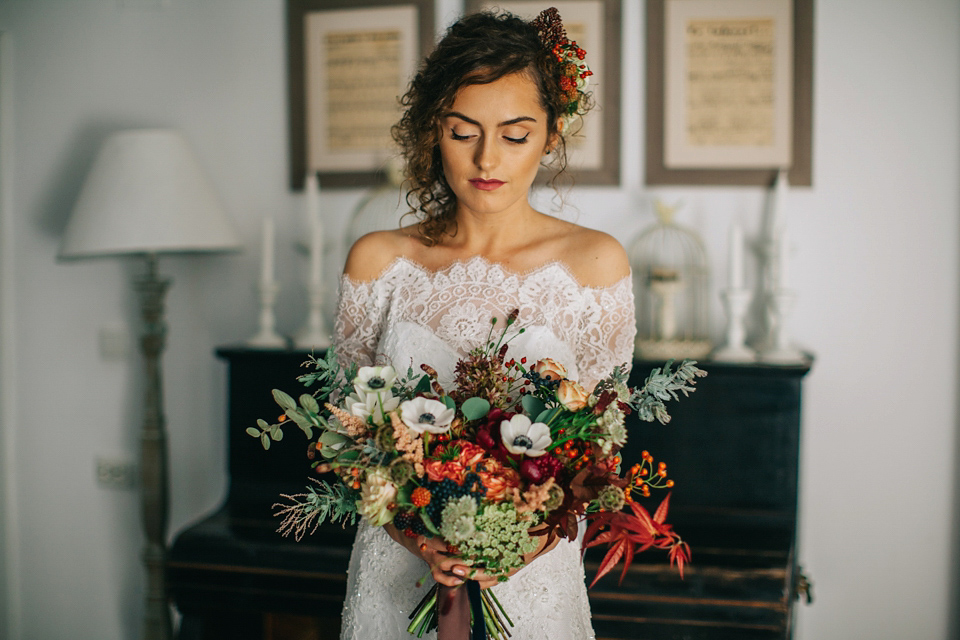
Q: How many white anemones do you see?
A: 3